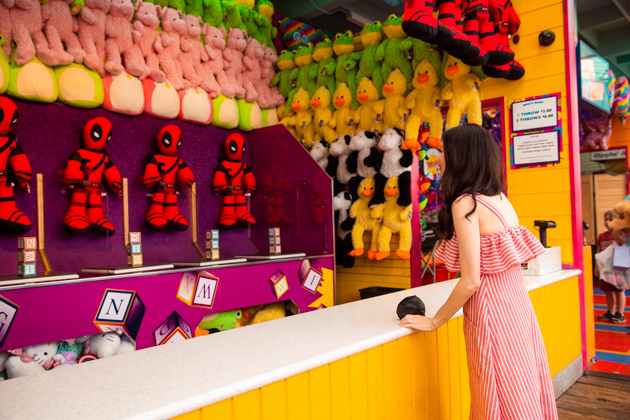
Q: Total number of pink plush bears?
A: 12